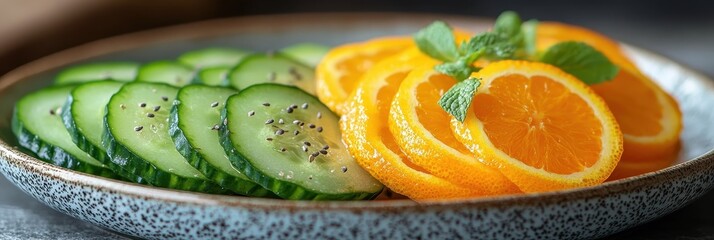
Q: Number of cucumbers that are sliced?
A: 11